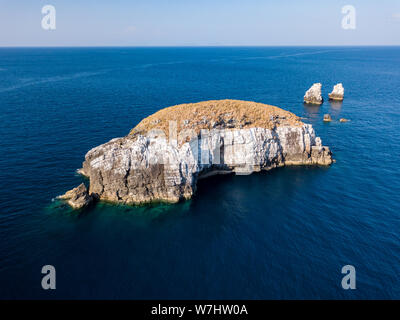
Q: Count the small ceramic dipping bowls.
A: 0